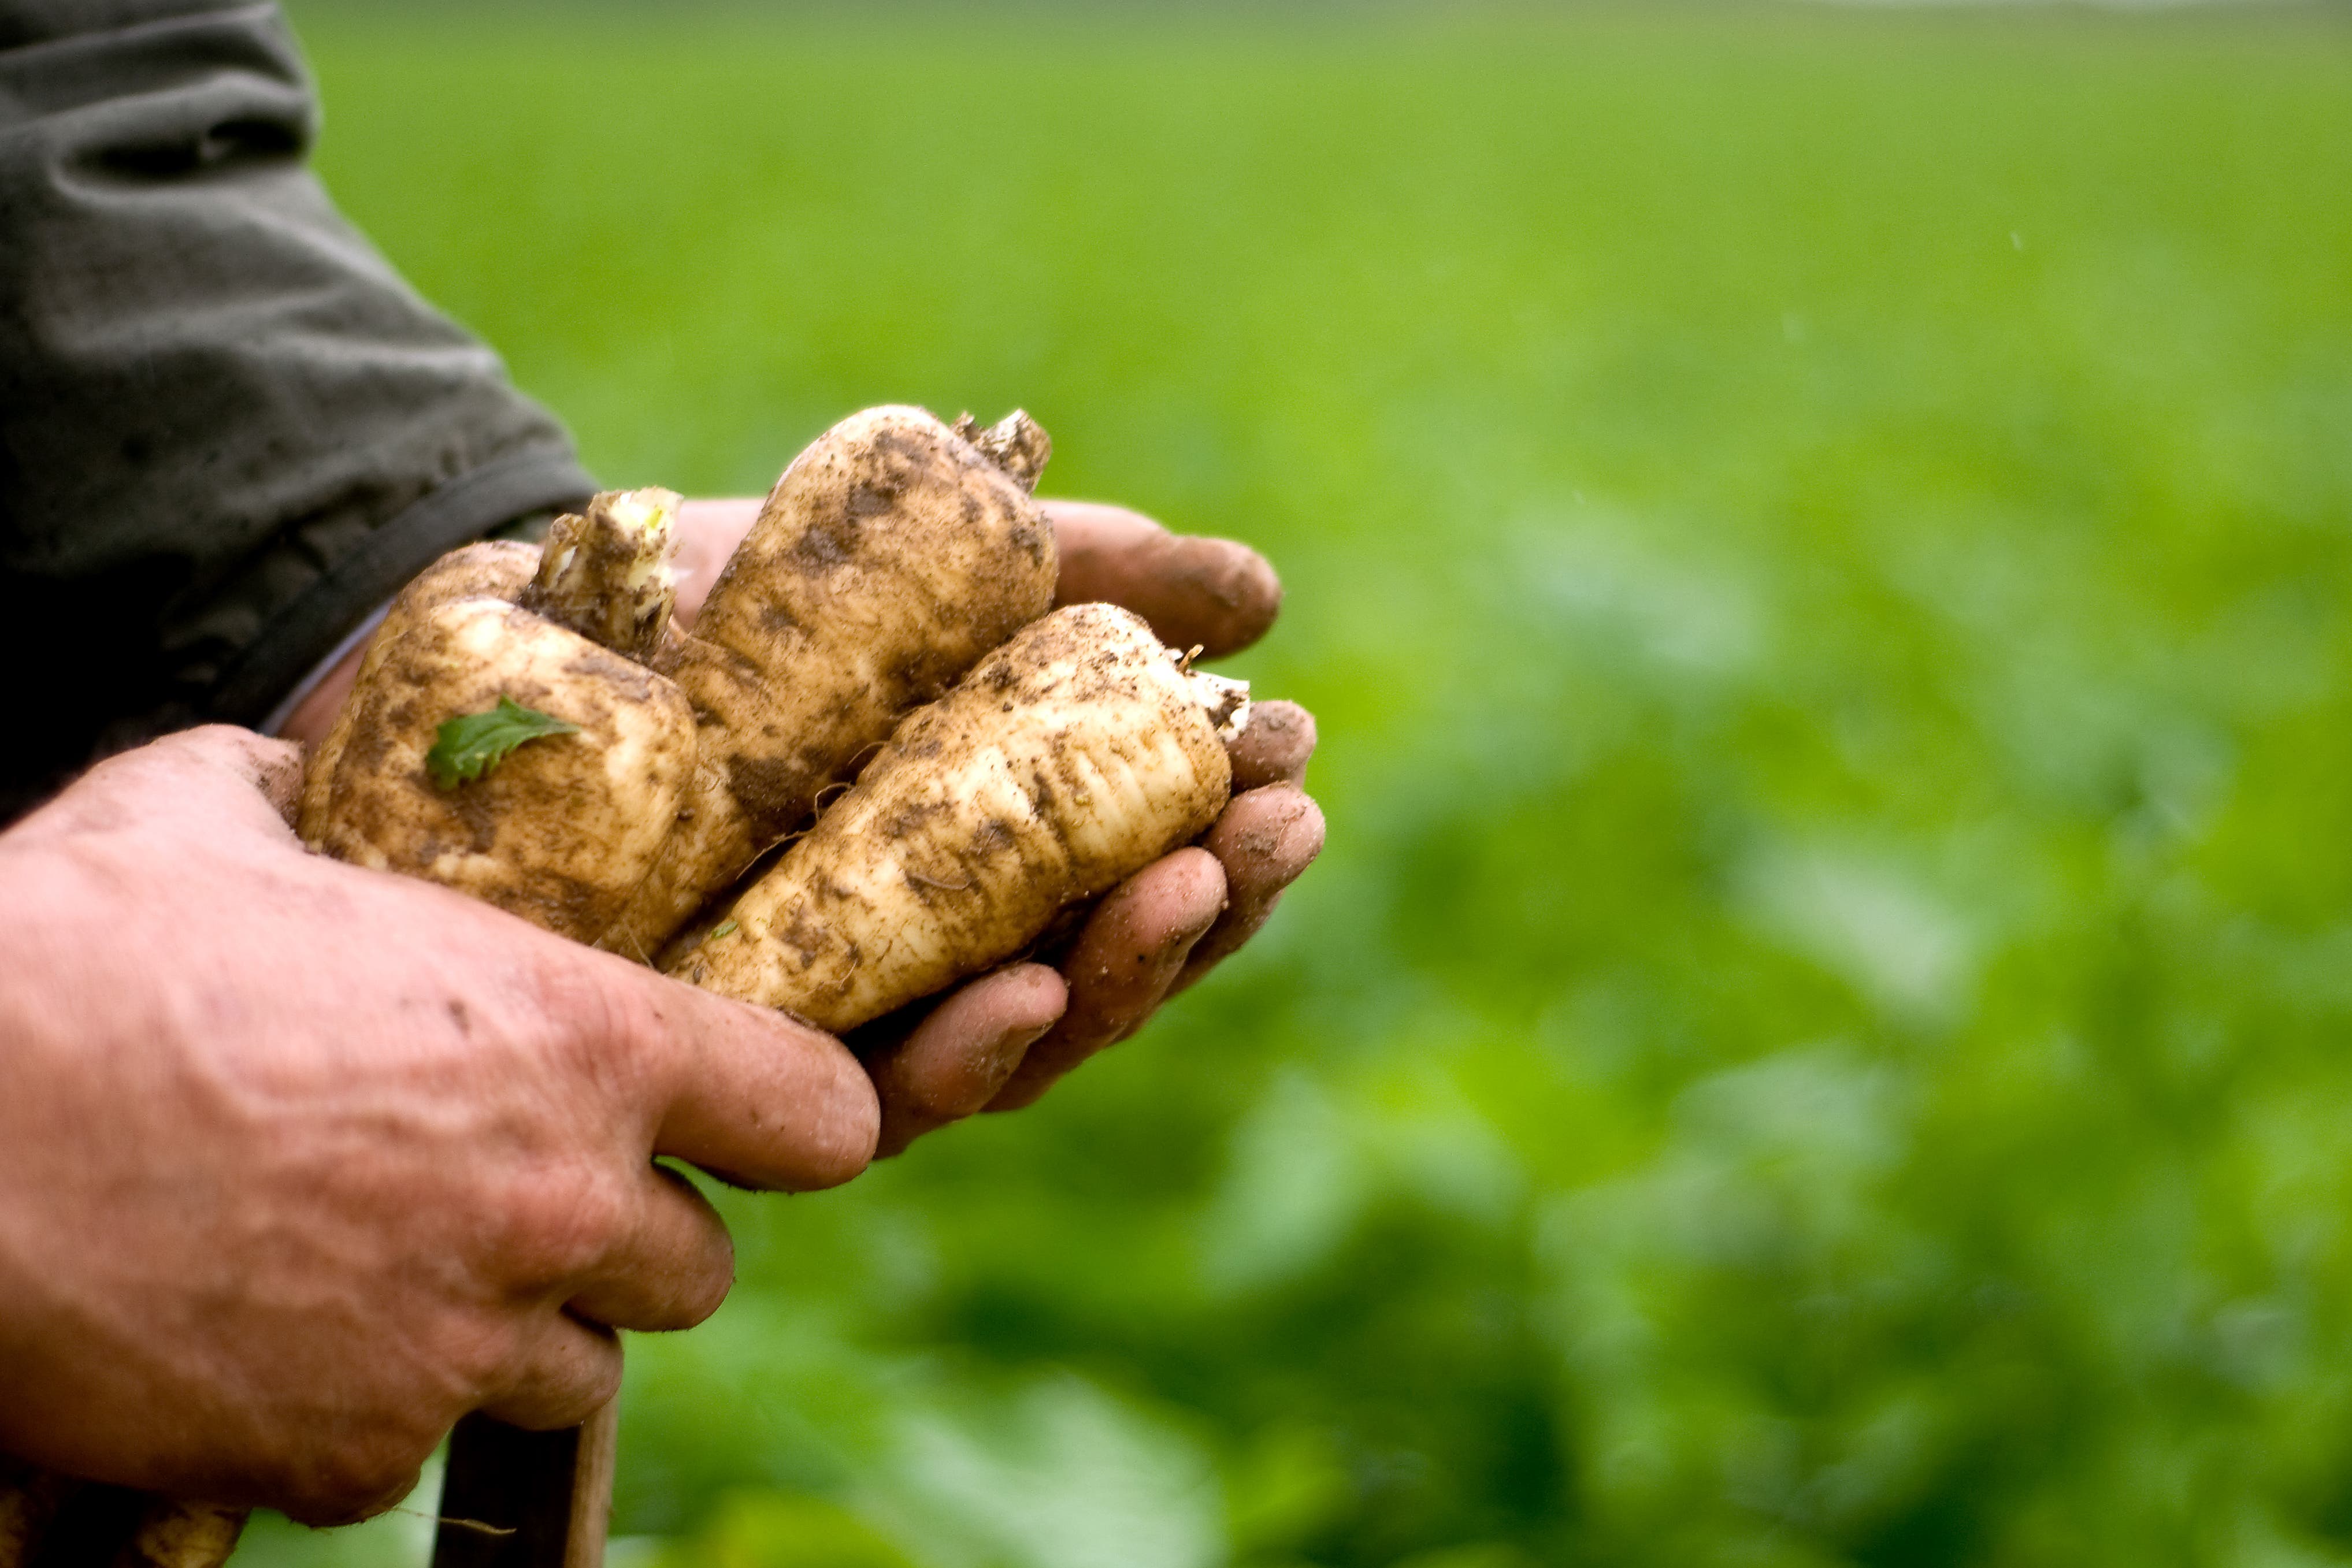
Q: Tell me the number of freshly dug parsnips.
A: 3